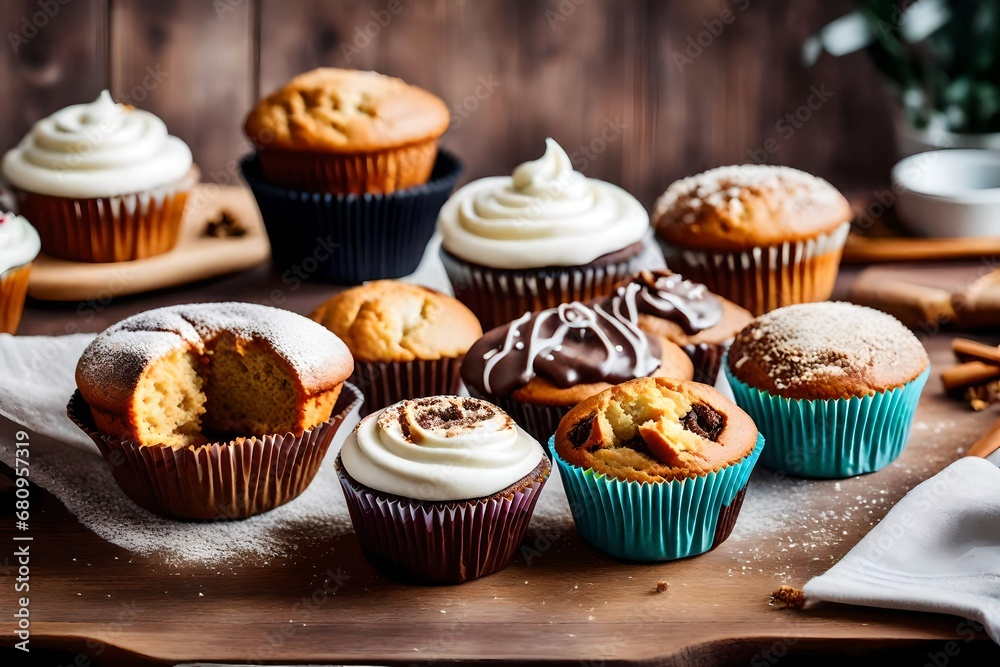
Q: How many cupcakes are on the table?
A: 12